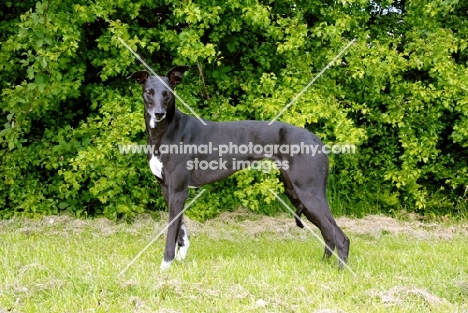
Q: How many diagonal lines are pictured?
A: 4